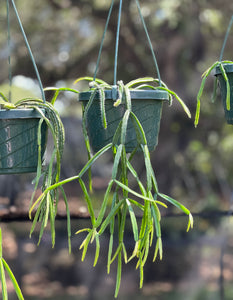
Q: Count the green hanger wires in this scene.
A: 6